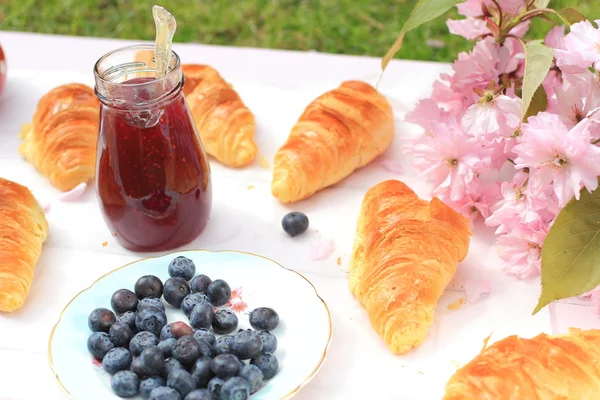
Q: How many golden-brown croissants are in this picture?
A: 6